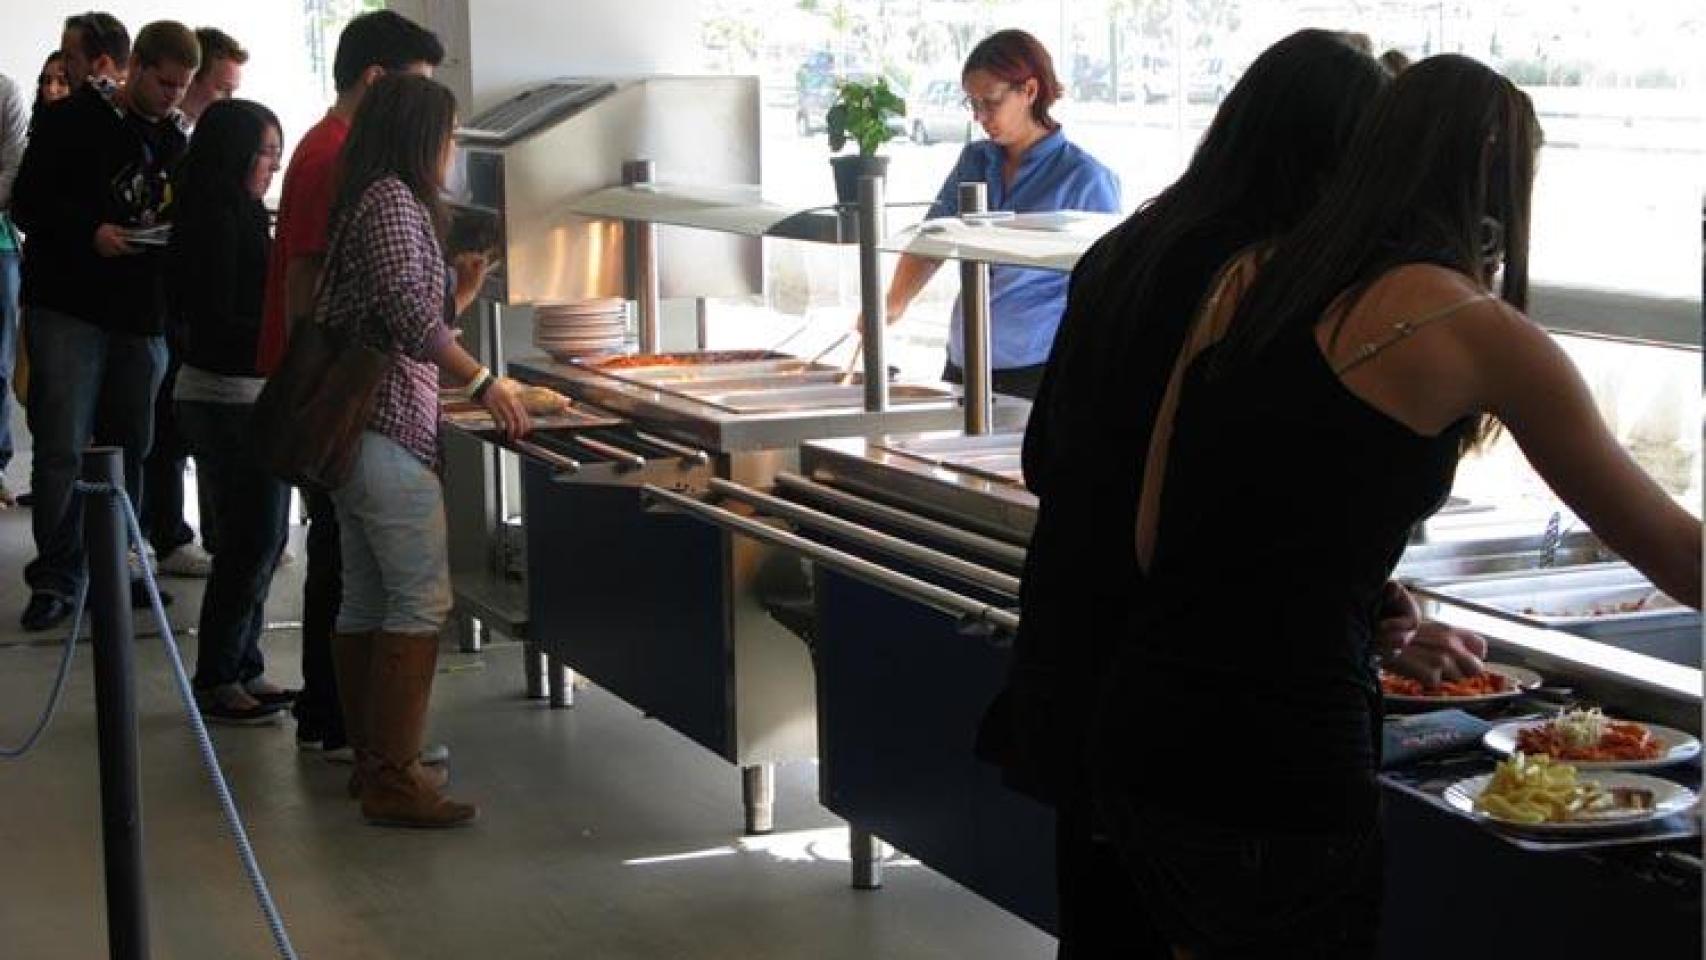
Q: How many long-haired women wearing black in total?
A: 3